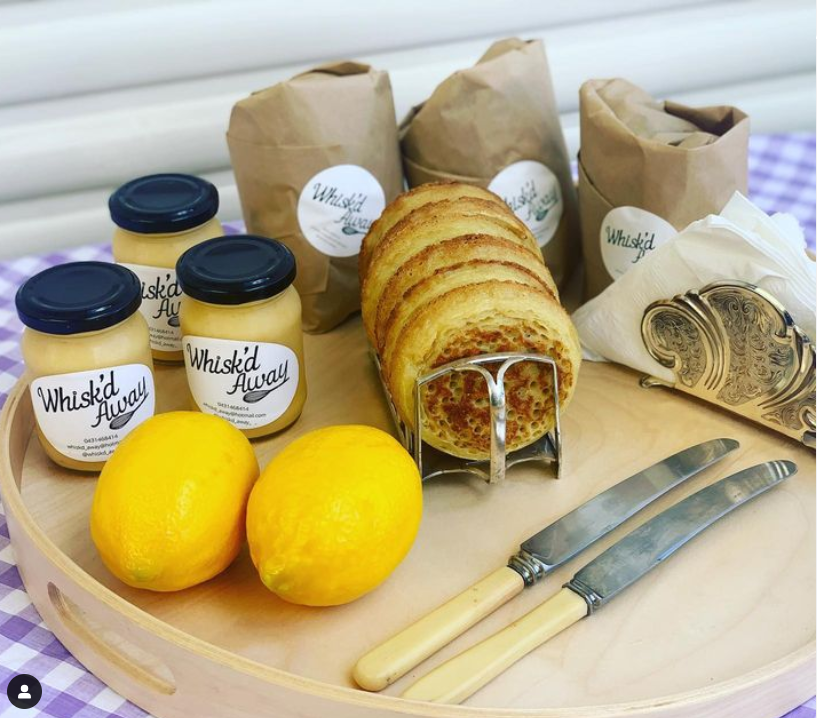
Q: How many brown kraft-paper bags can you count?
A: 3